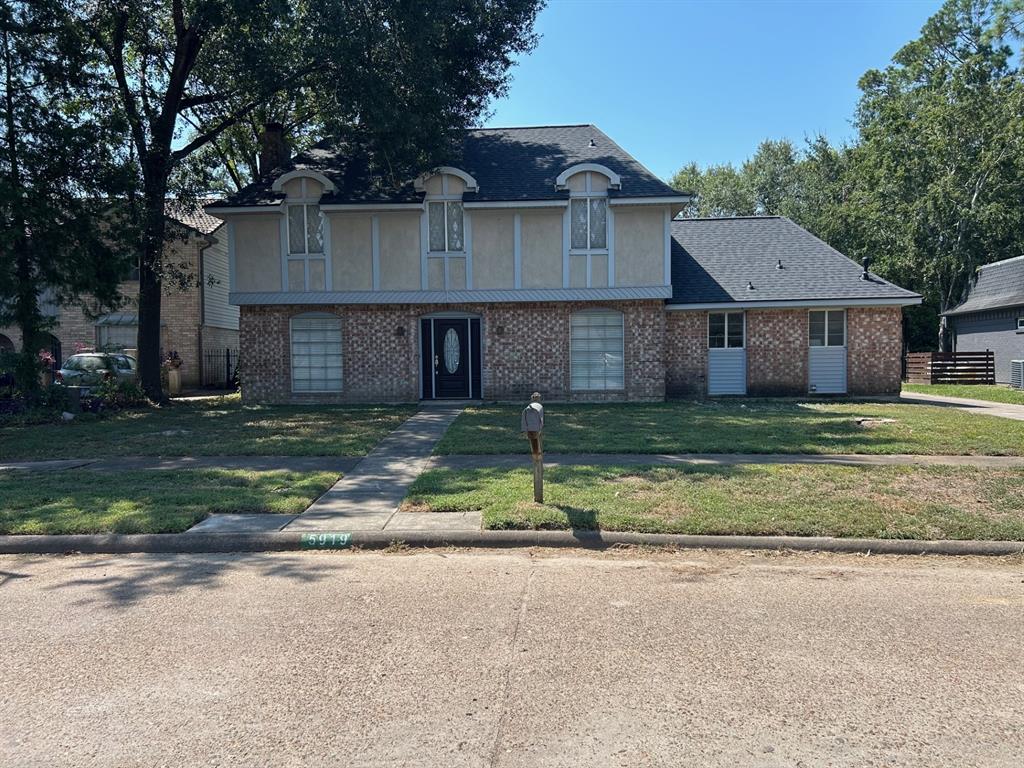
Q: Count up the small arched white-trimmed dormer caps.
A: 3